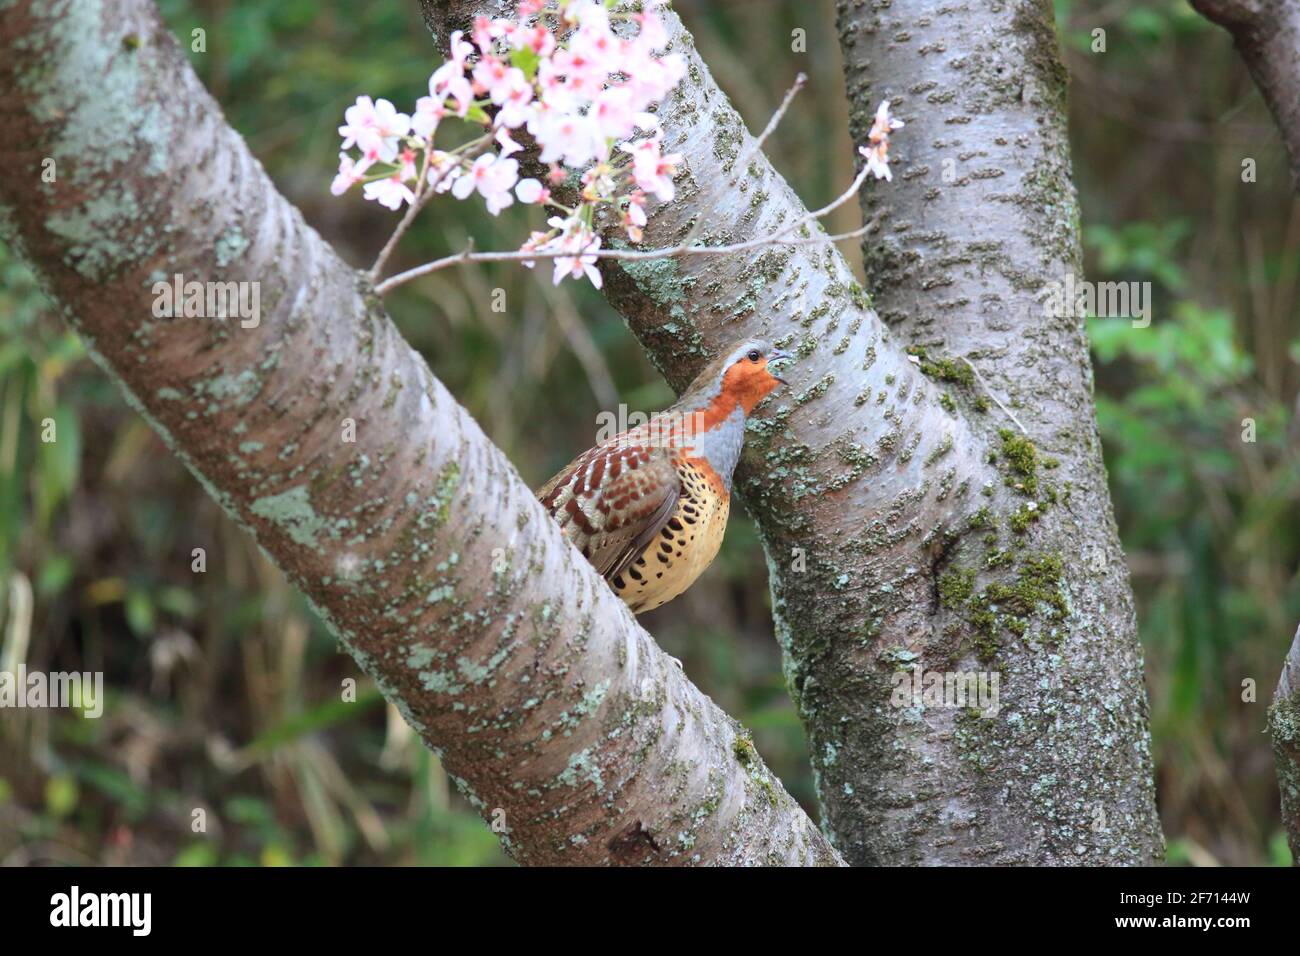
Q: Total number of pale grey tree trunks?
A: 3